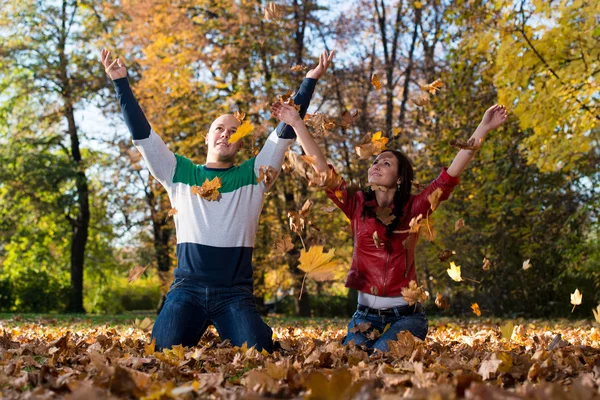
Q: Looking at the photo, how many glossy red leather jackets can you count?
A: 1